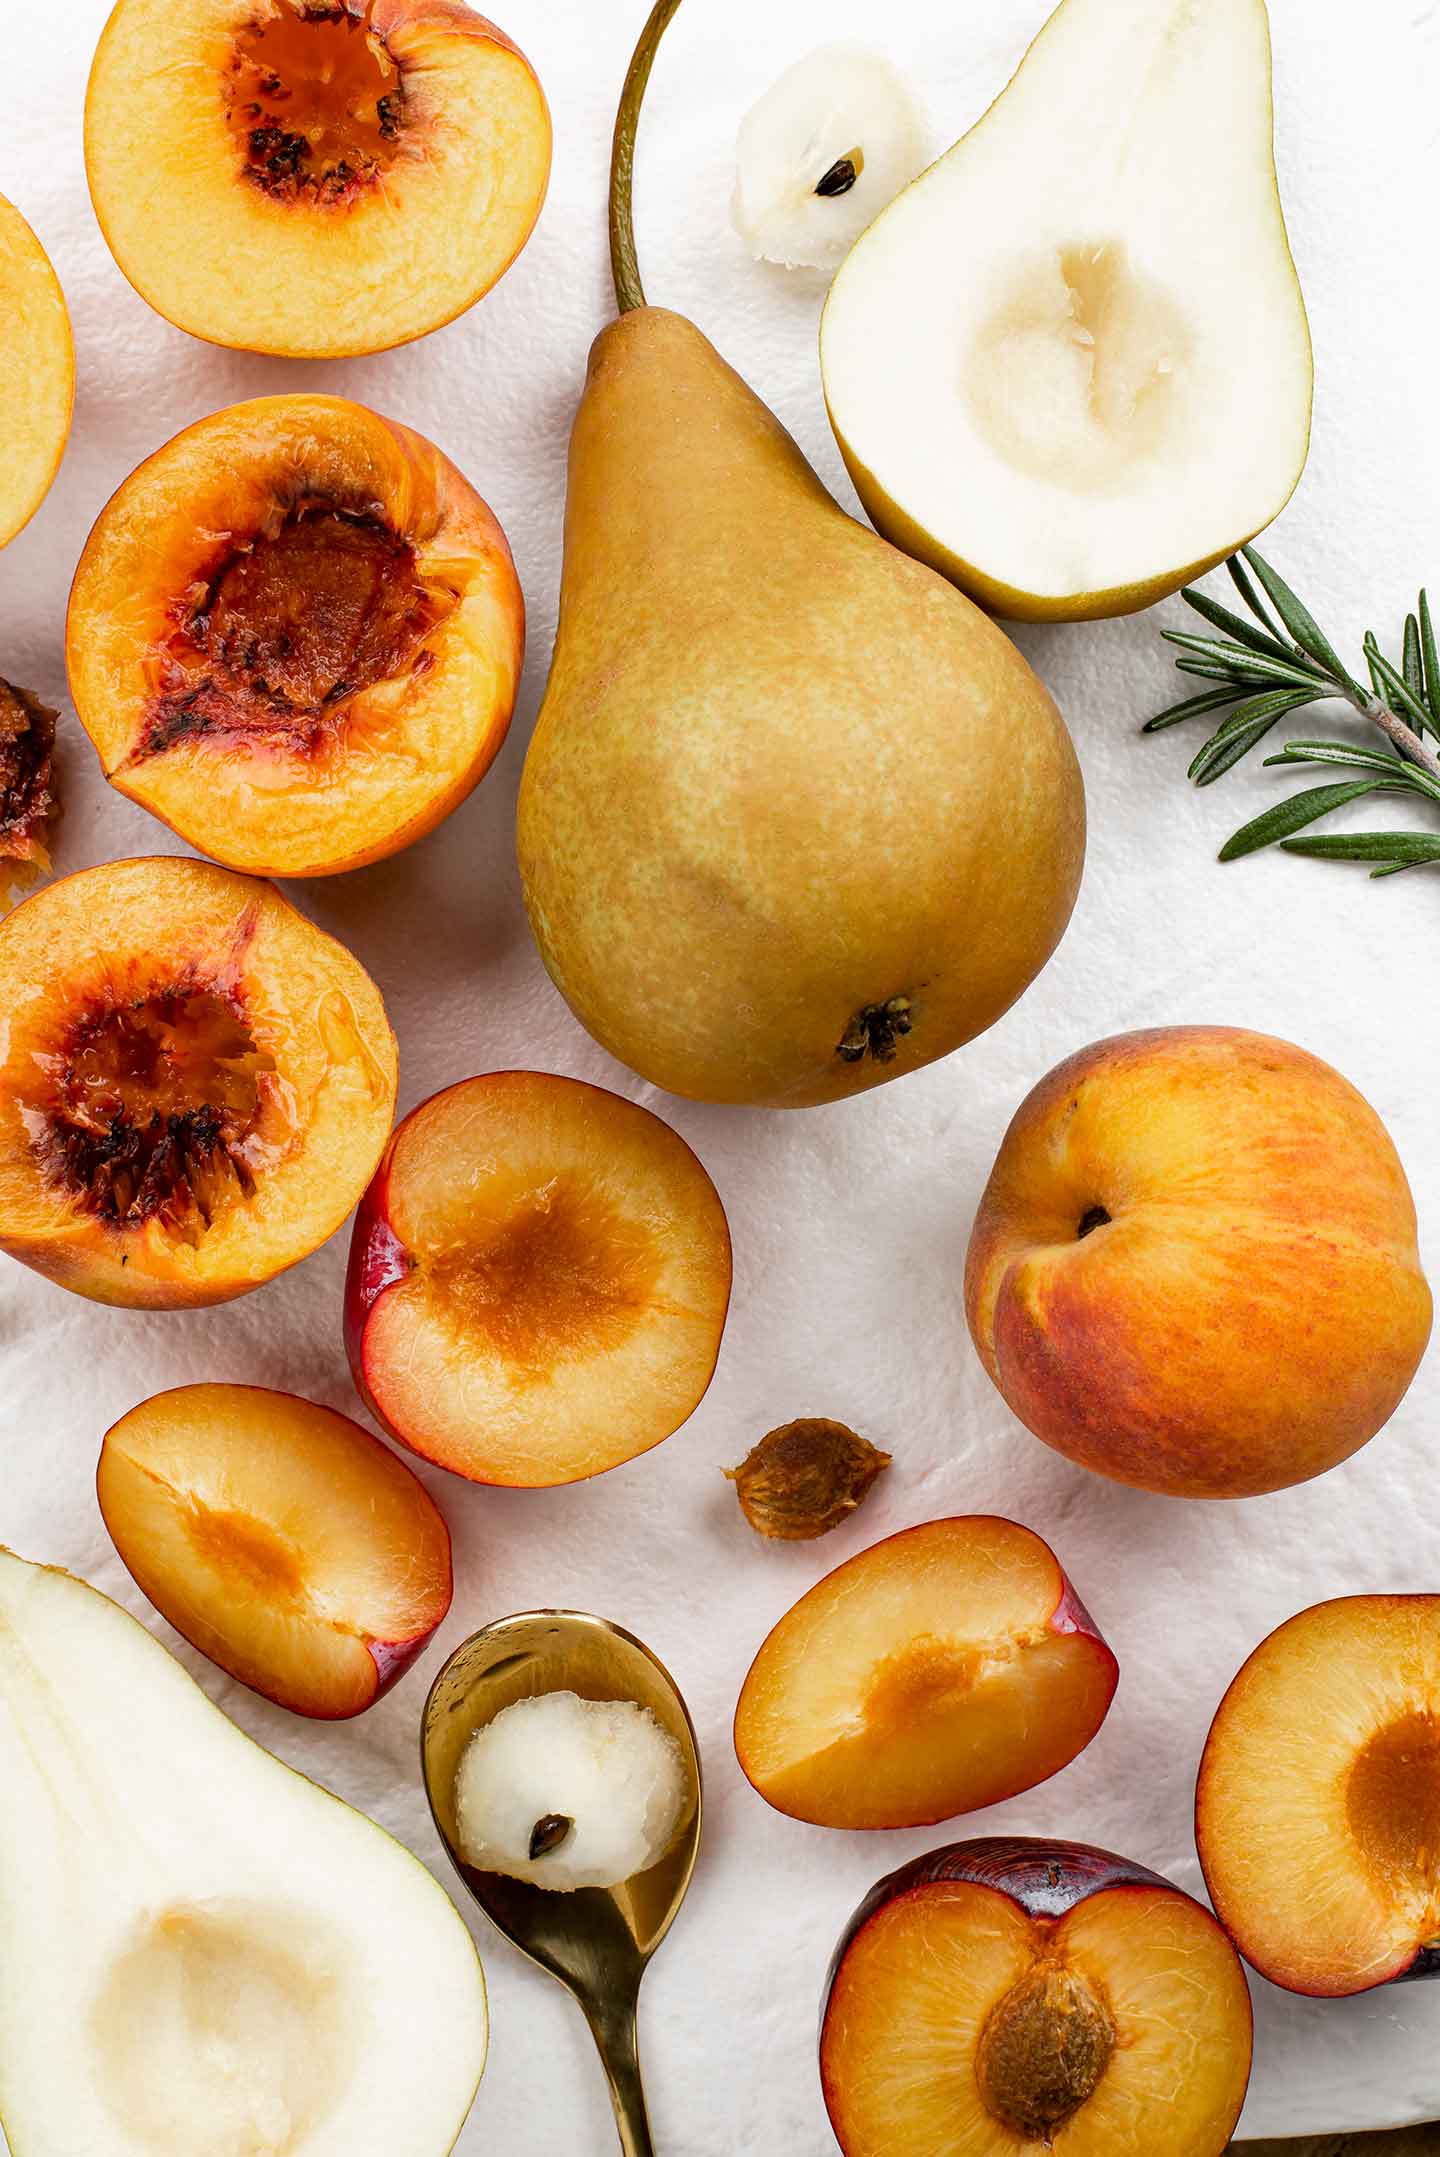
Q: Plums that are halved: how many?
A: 3